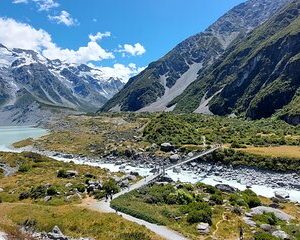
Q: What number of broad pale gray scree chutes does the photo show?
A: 2